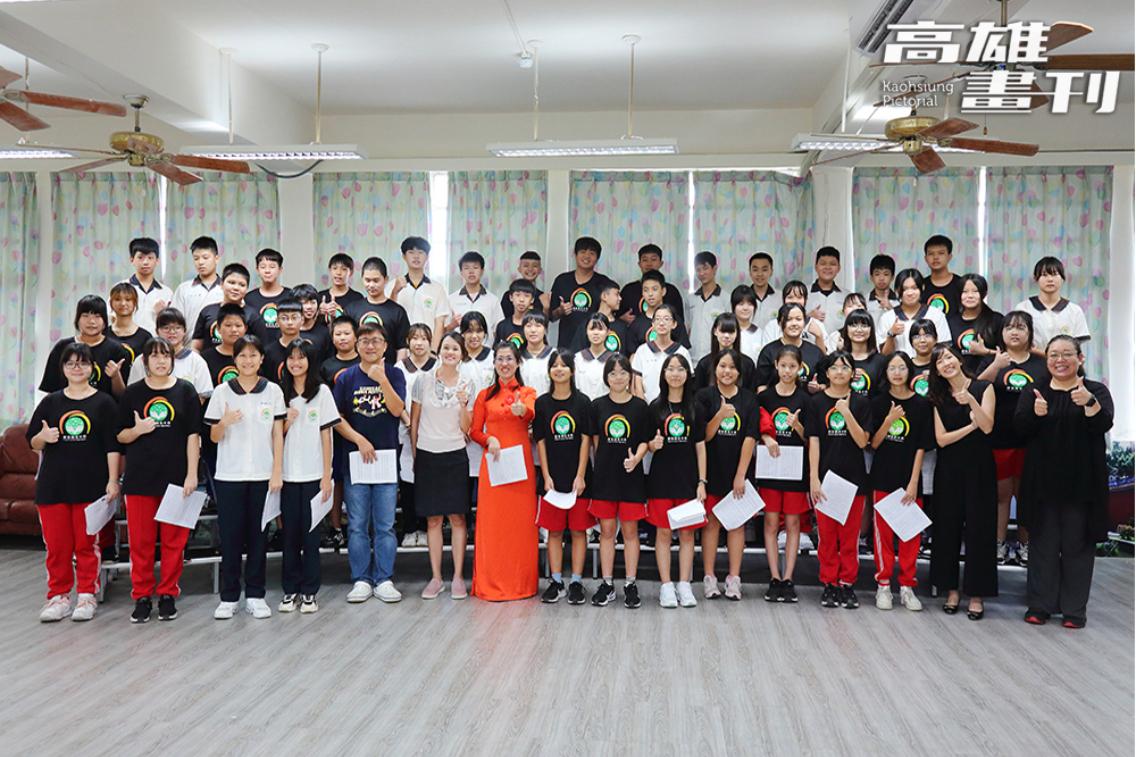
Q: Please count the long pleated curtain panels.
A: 9